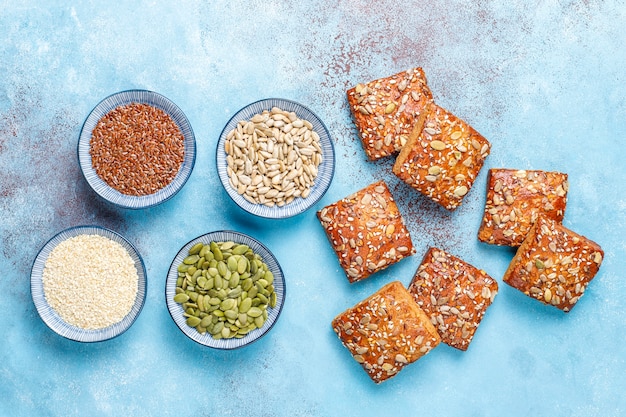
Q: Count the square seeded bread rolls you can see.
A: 7